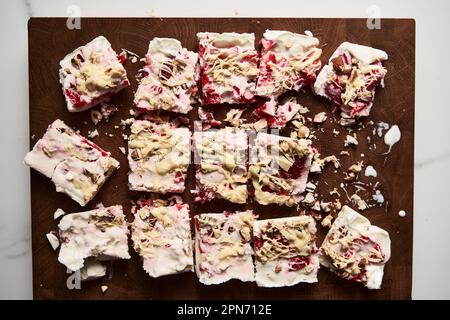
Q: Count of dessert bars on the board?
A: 14